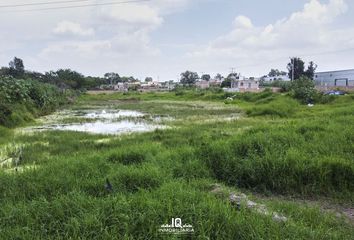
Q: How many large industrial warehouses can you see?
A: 1